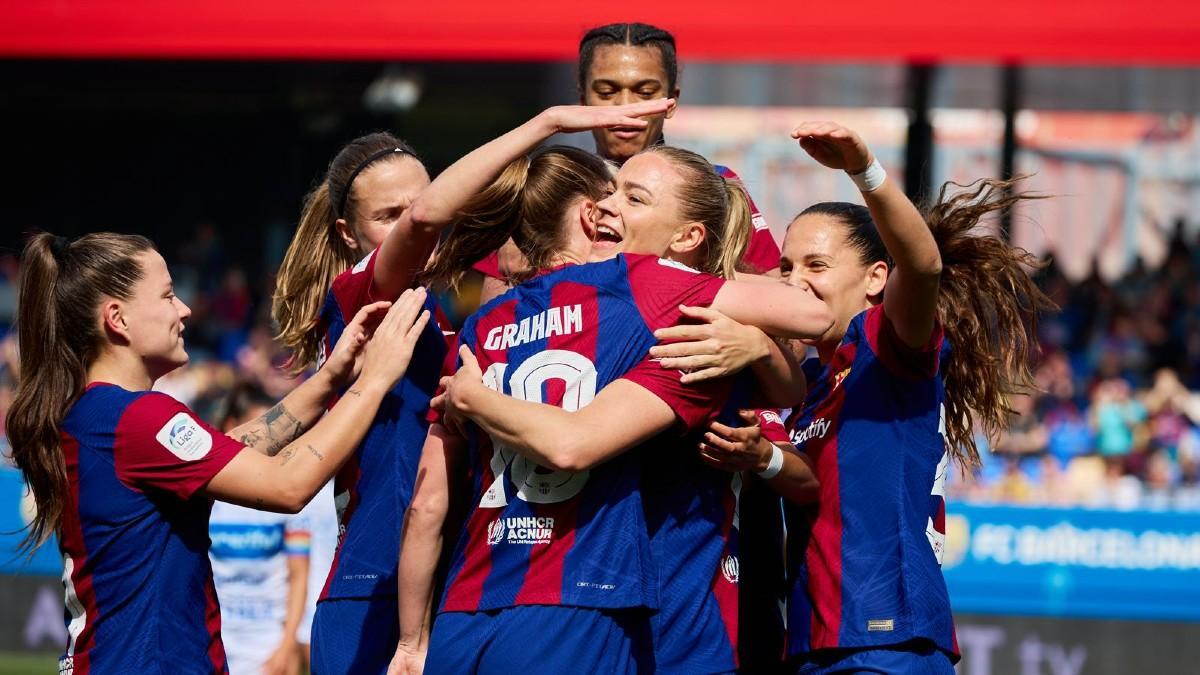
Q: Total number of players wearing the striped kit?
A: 6